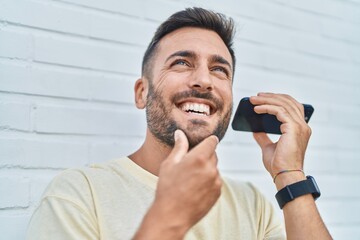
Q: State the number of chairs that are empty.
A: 0